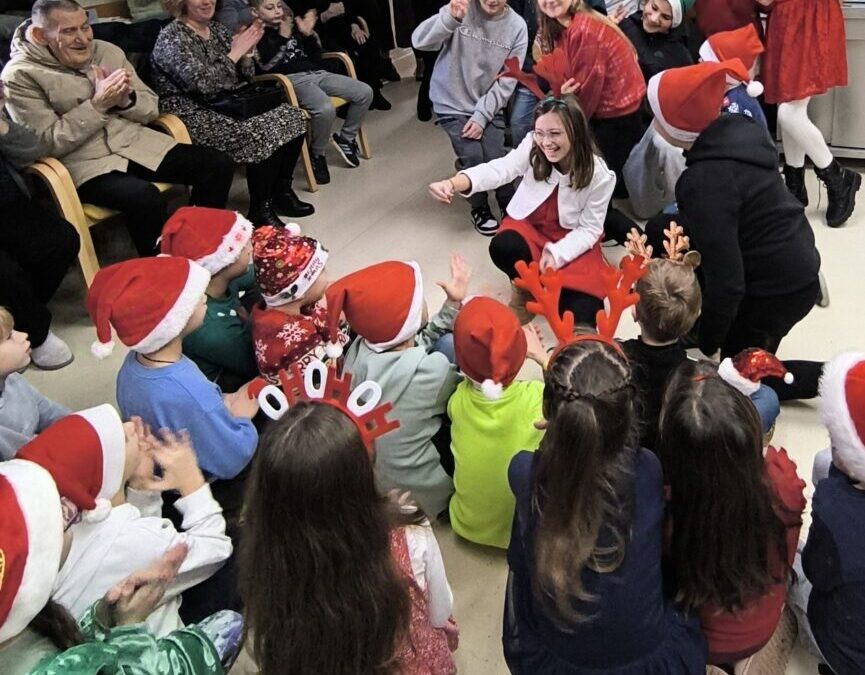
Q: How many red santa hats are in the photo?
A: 11